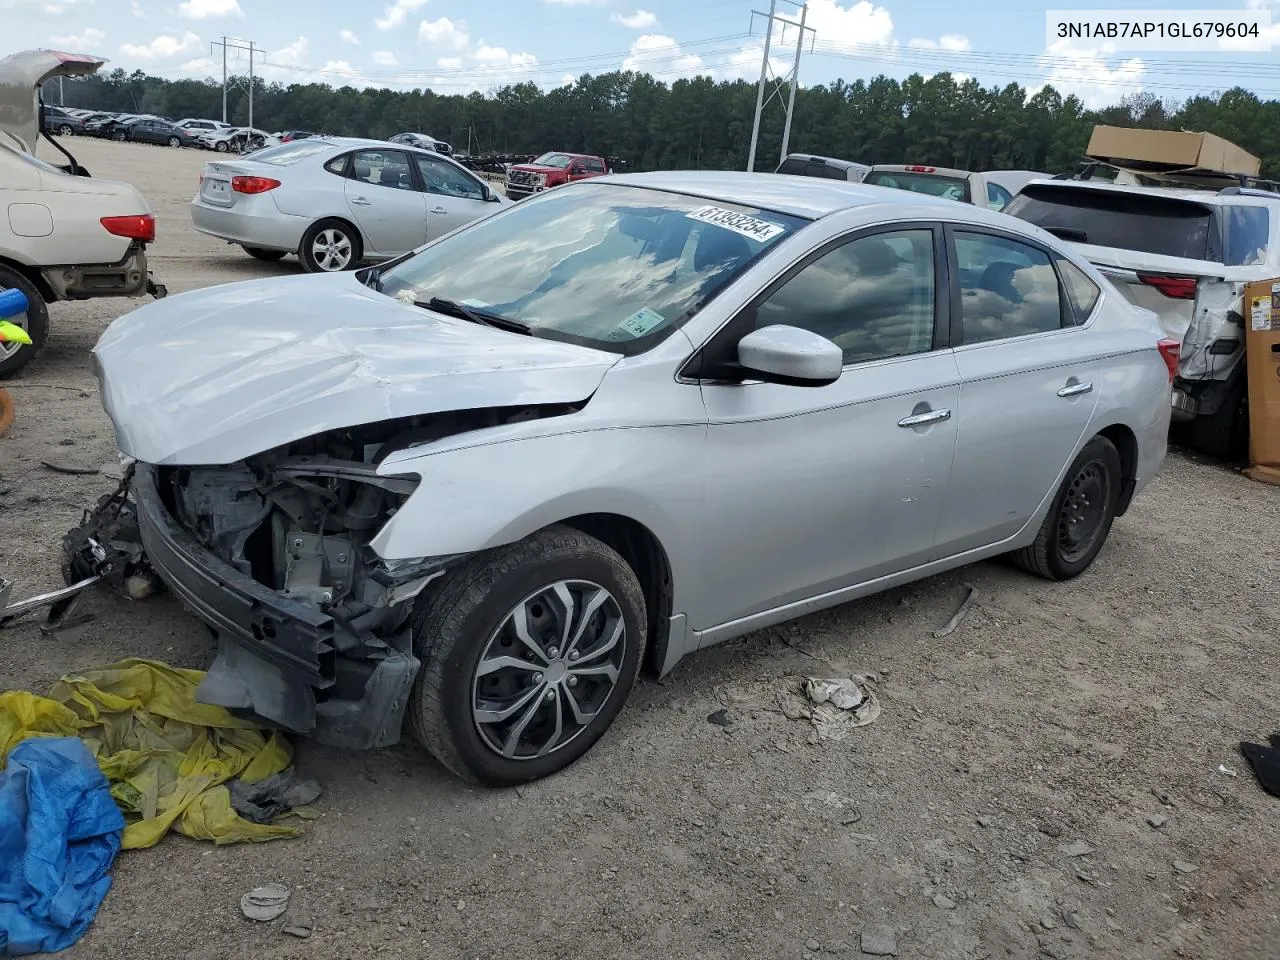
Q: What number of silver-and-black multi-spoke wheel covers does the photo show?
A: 1